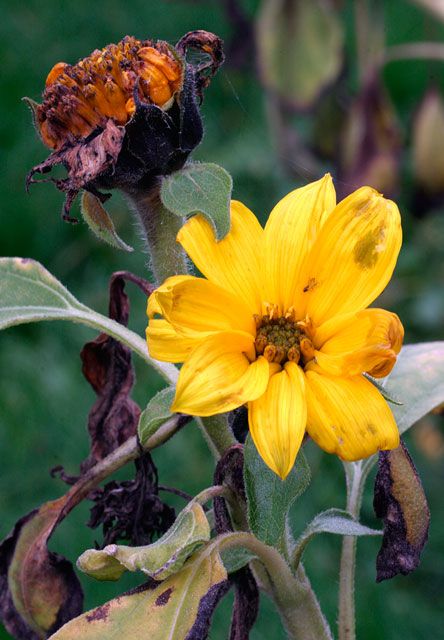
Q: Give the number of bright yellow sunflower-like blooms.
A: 1